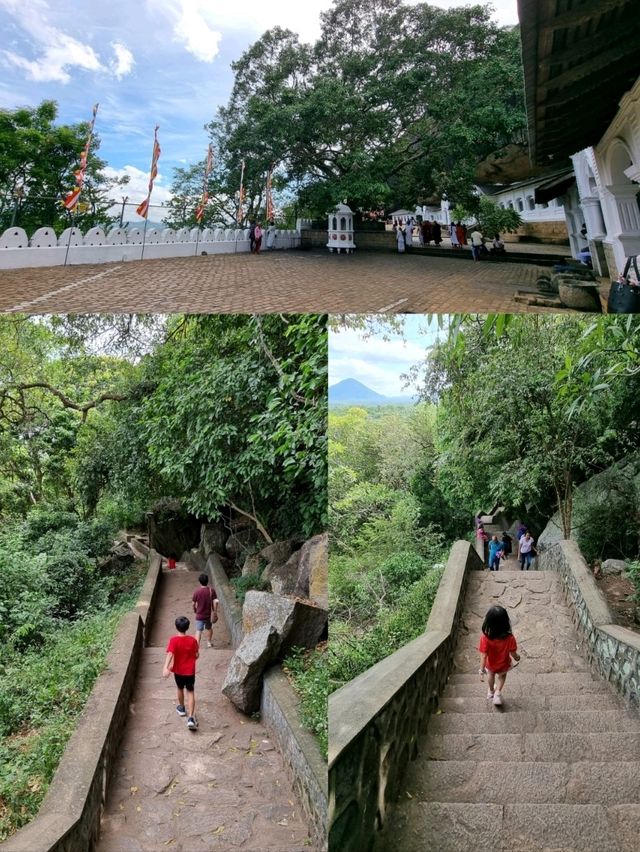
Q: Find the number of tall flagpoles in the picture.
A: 5